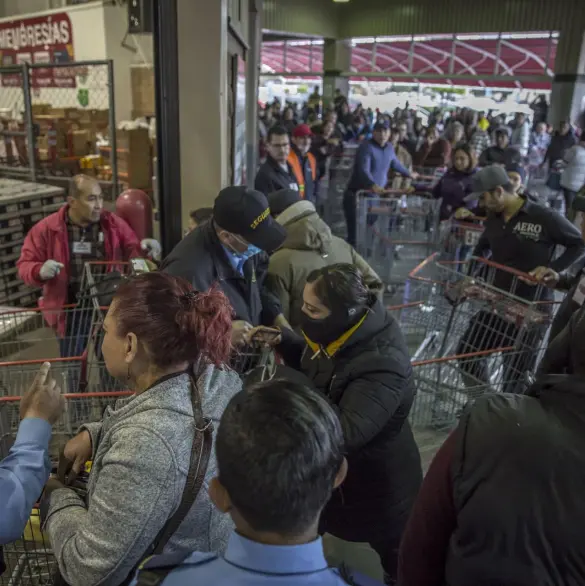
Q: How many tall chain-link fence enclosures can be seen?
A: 1